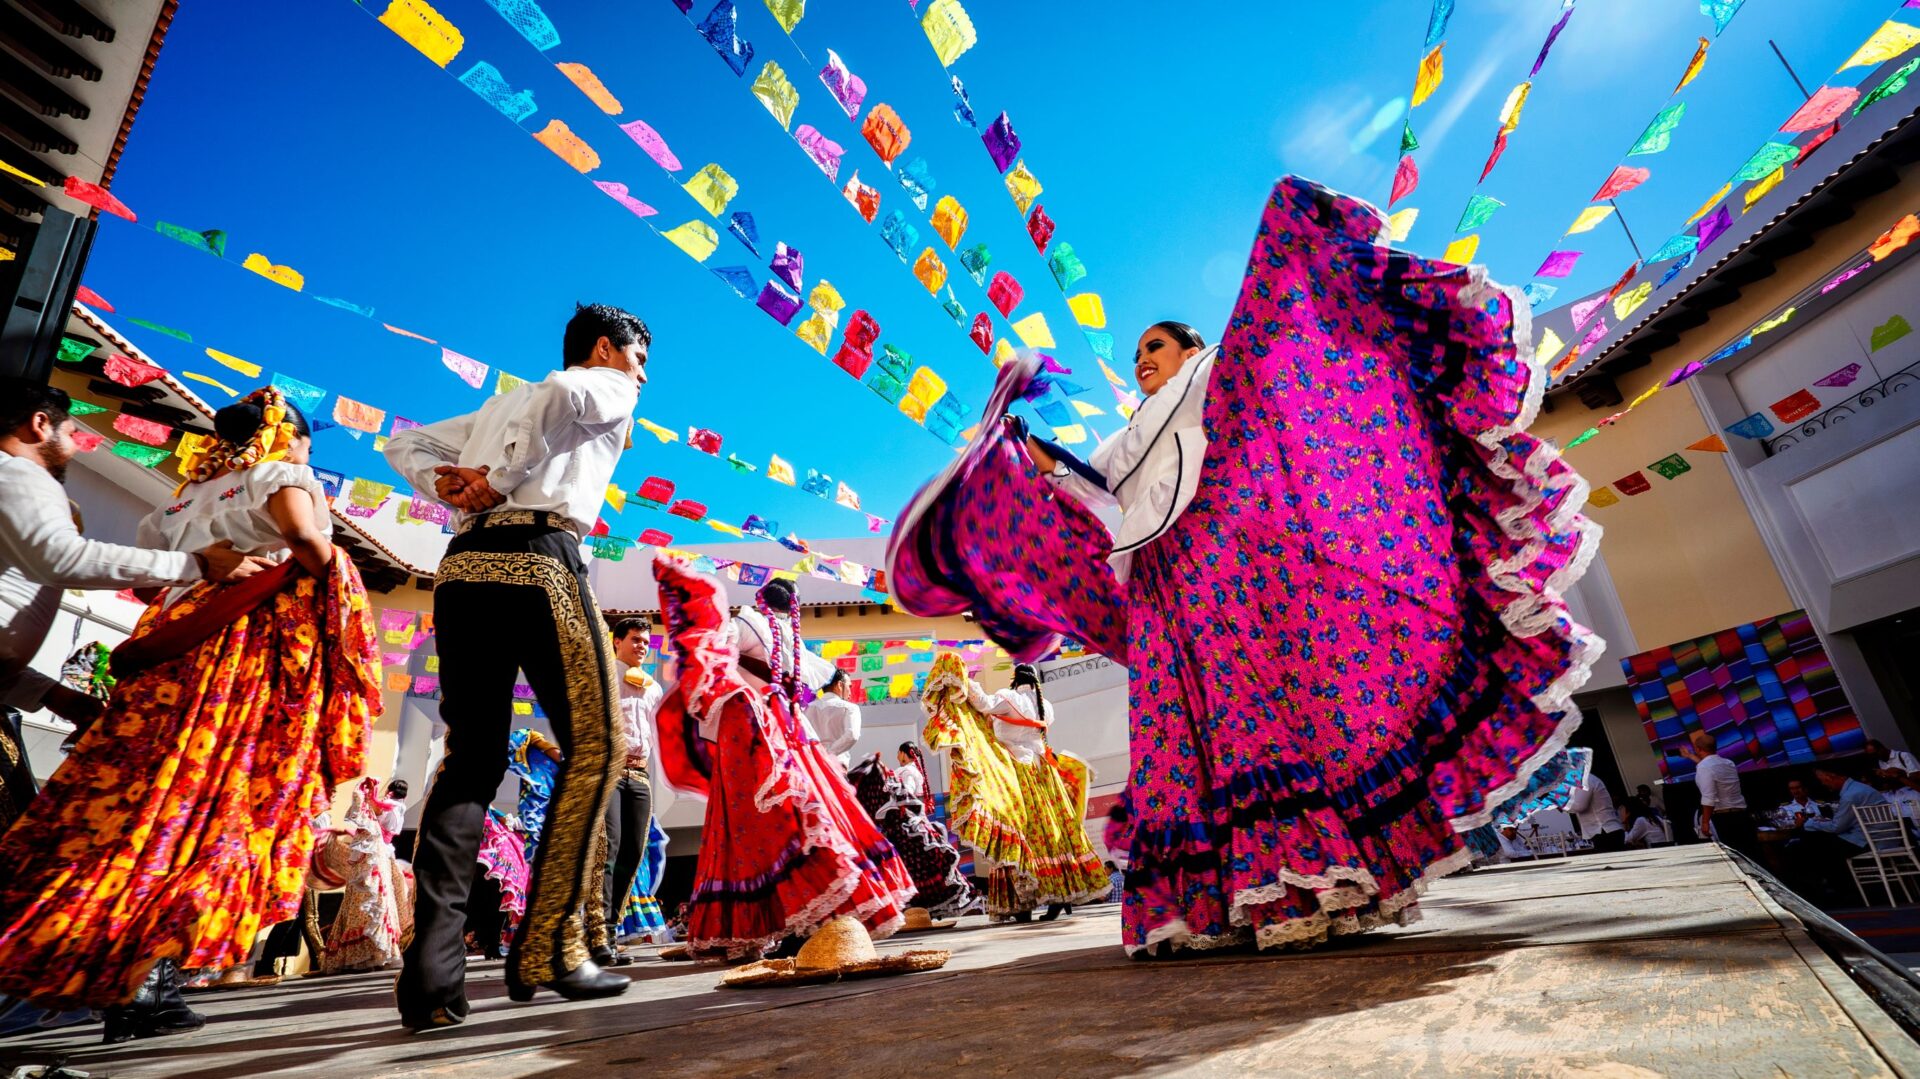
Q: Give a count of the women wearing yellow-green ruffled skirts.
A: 1